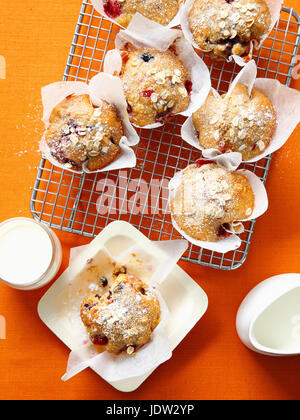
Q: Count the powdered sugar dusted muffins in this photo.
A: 7